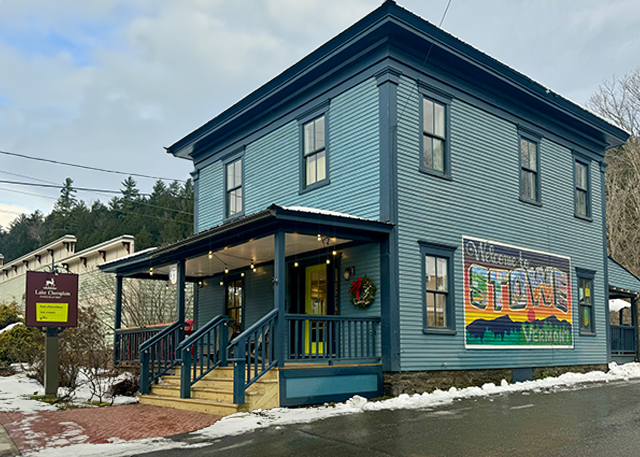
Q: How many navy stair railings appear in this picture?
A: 3